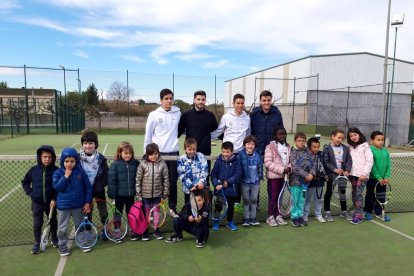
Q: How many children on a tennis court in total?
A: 15